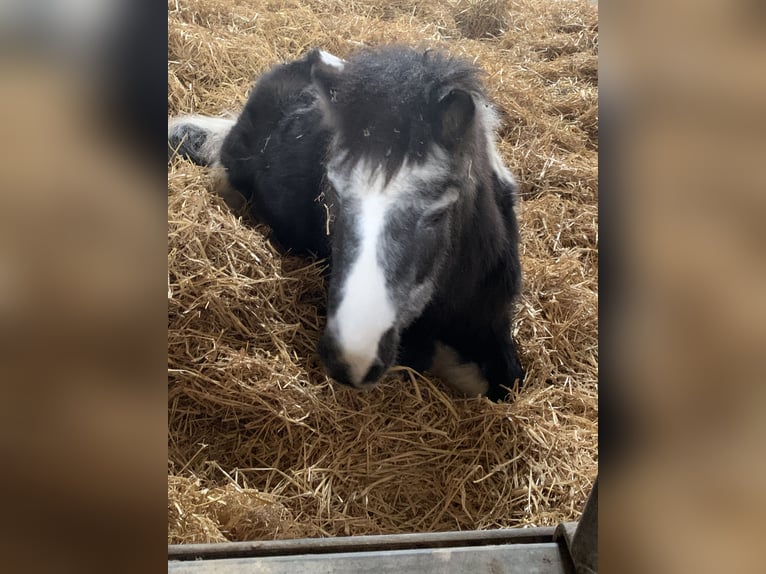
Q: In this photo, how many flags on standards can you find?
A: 0